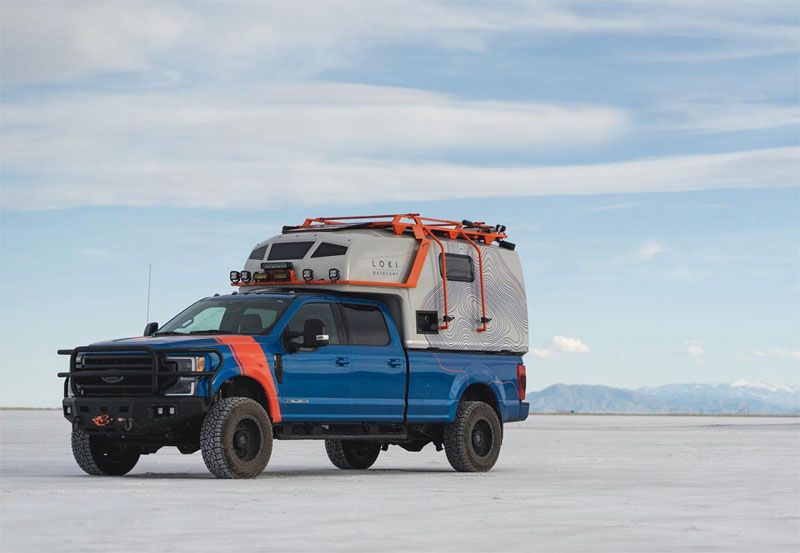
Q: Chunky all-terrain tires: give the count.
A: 4